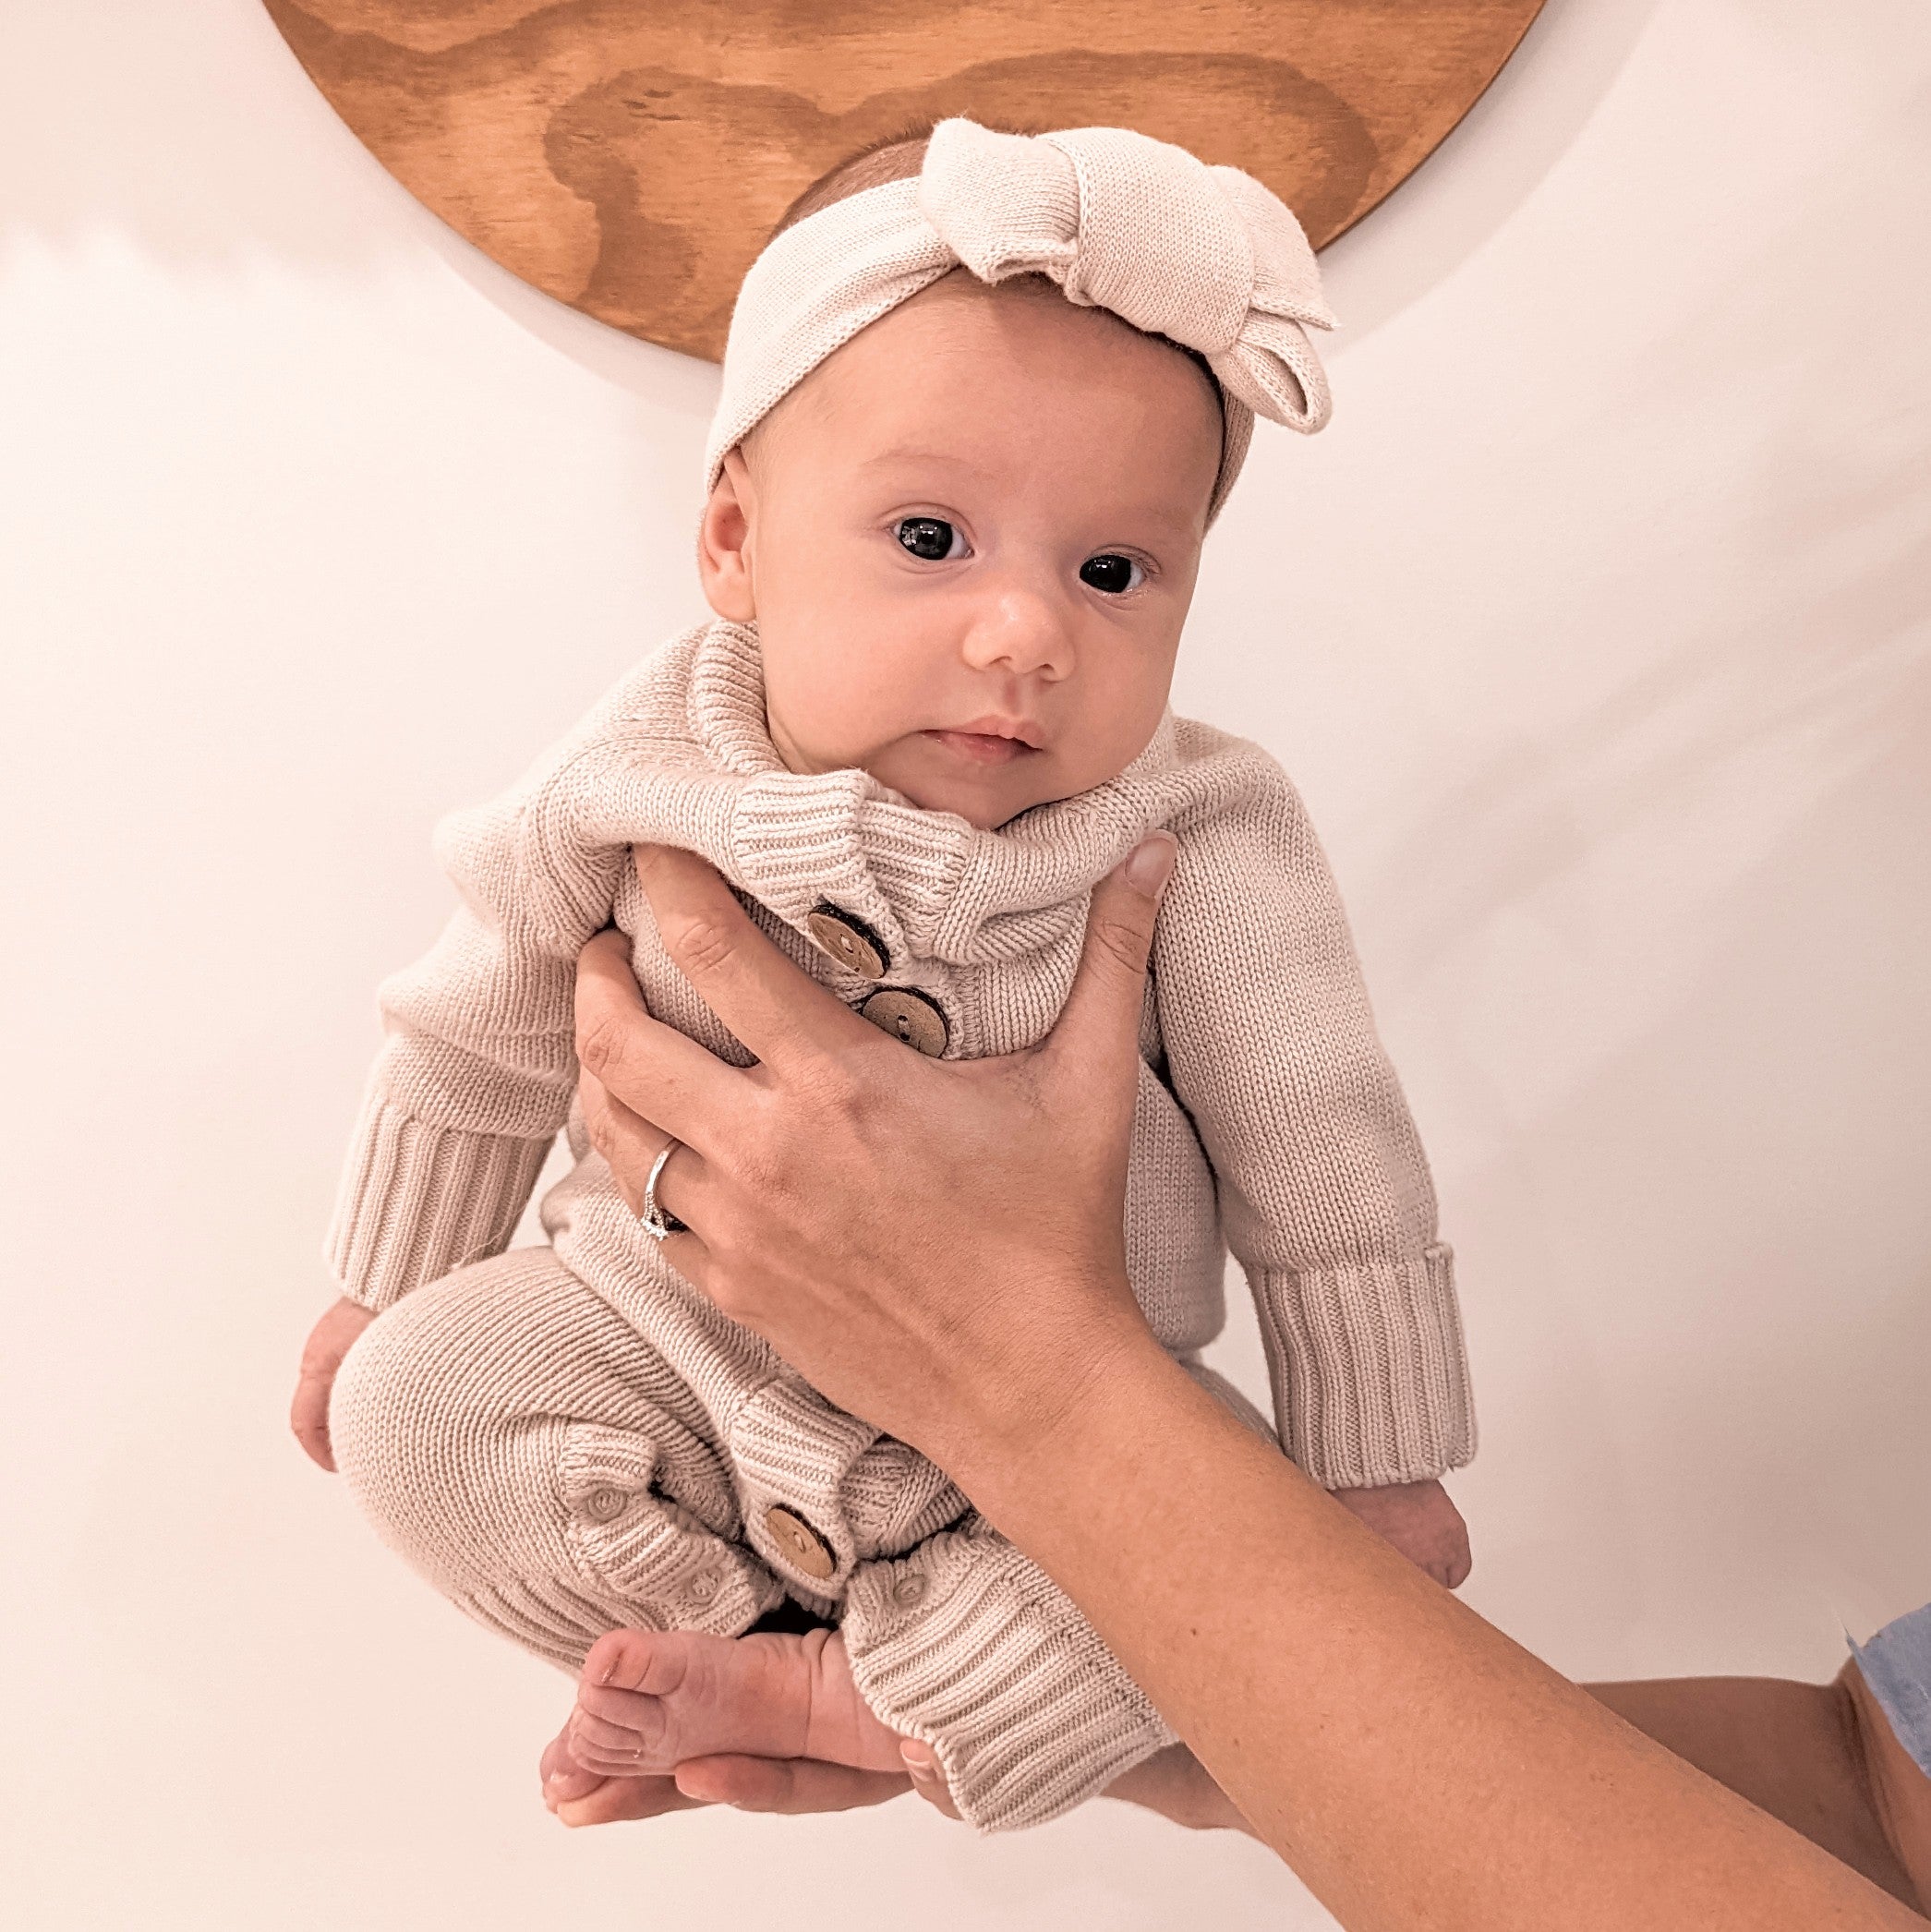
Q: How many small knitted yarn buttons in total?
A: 3